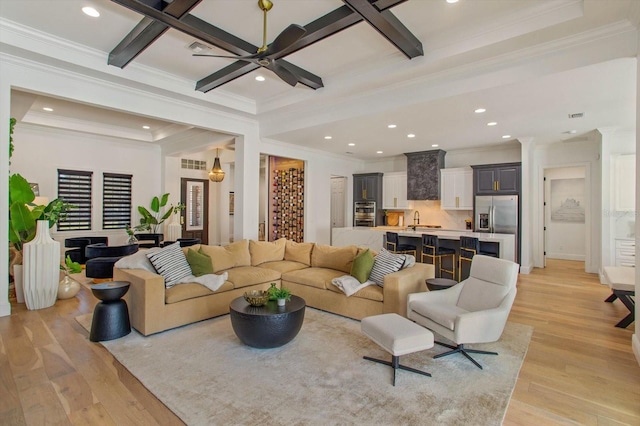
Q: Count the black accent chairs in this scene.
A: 4